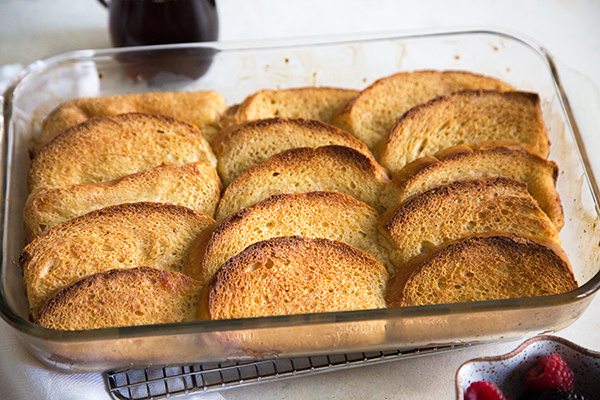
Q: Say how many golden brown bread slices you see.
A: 15